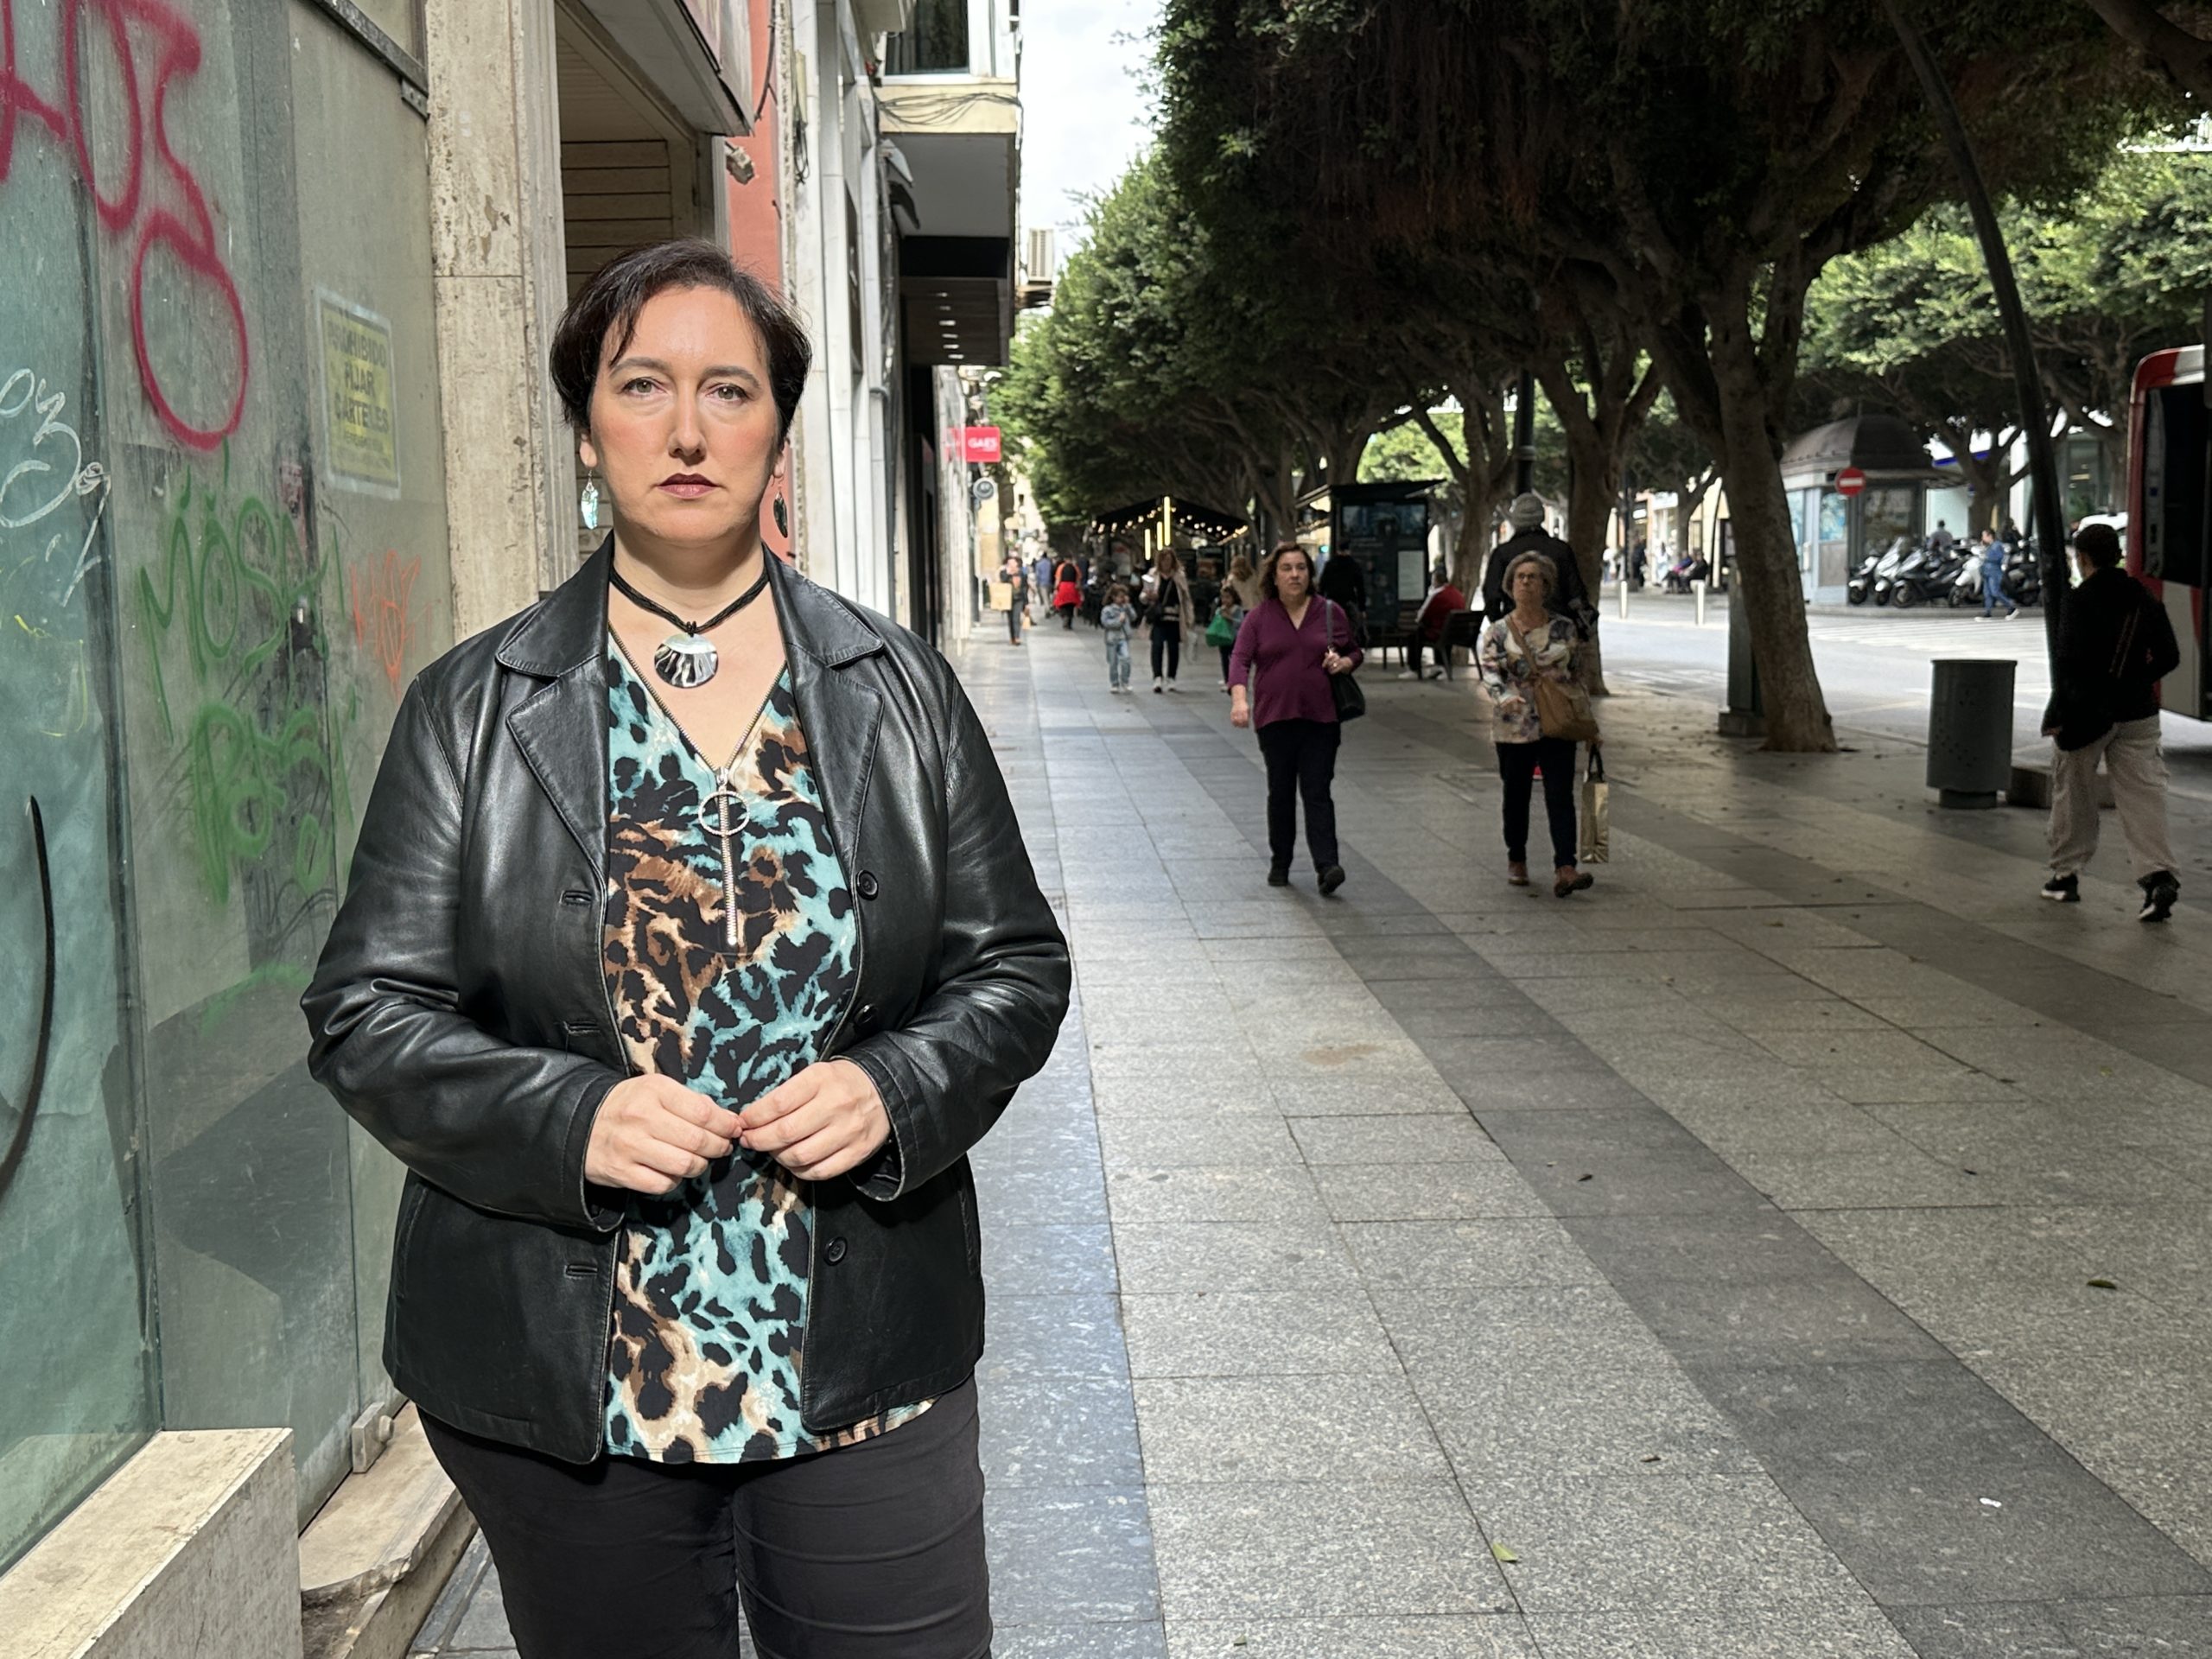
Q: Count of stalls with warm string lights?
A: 1